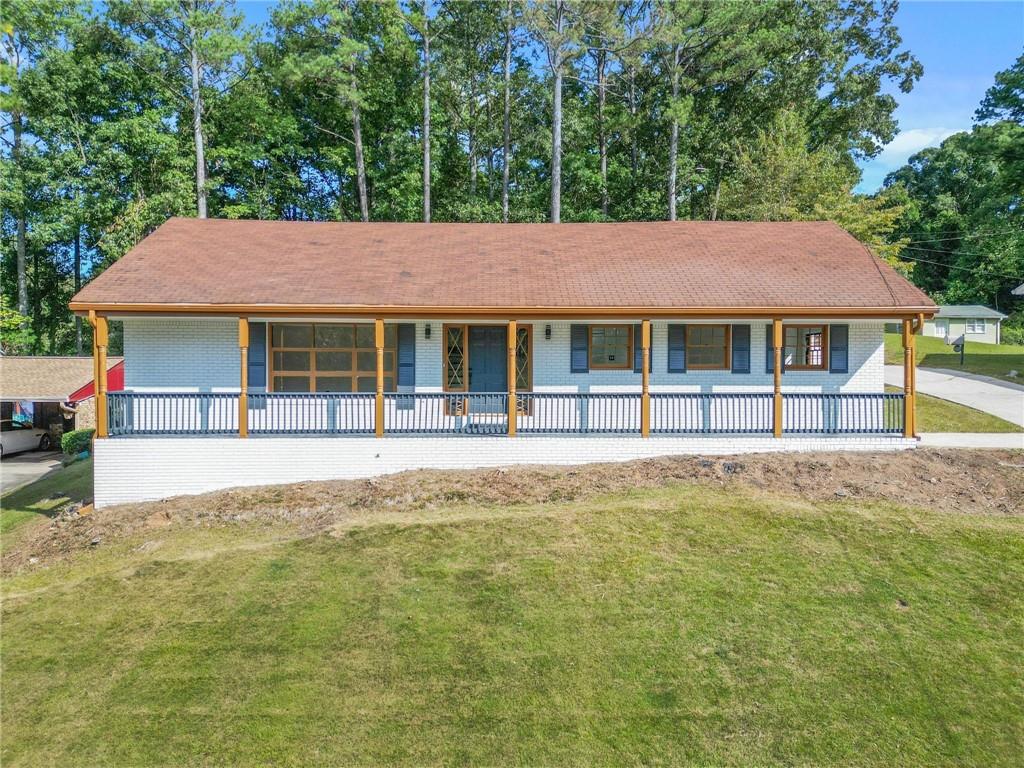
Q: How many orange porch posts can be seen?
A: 7